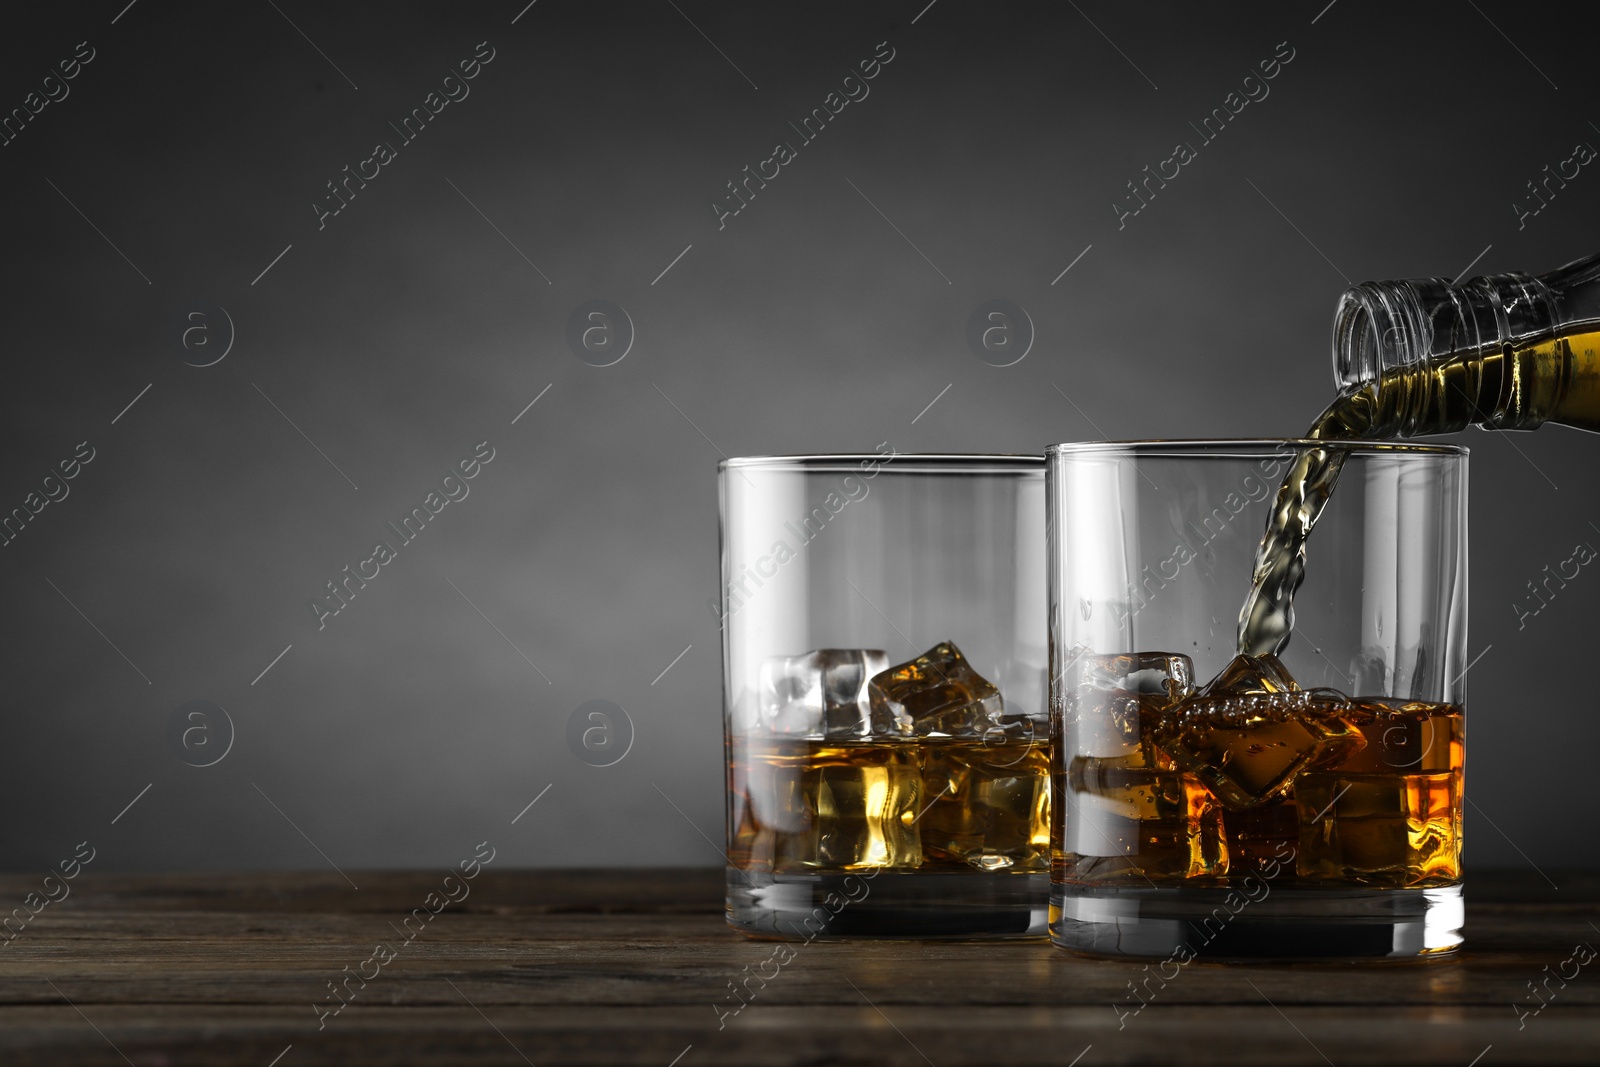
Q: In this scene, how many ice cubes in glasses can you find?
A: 8